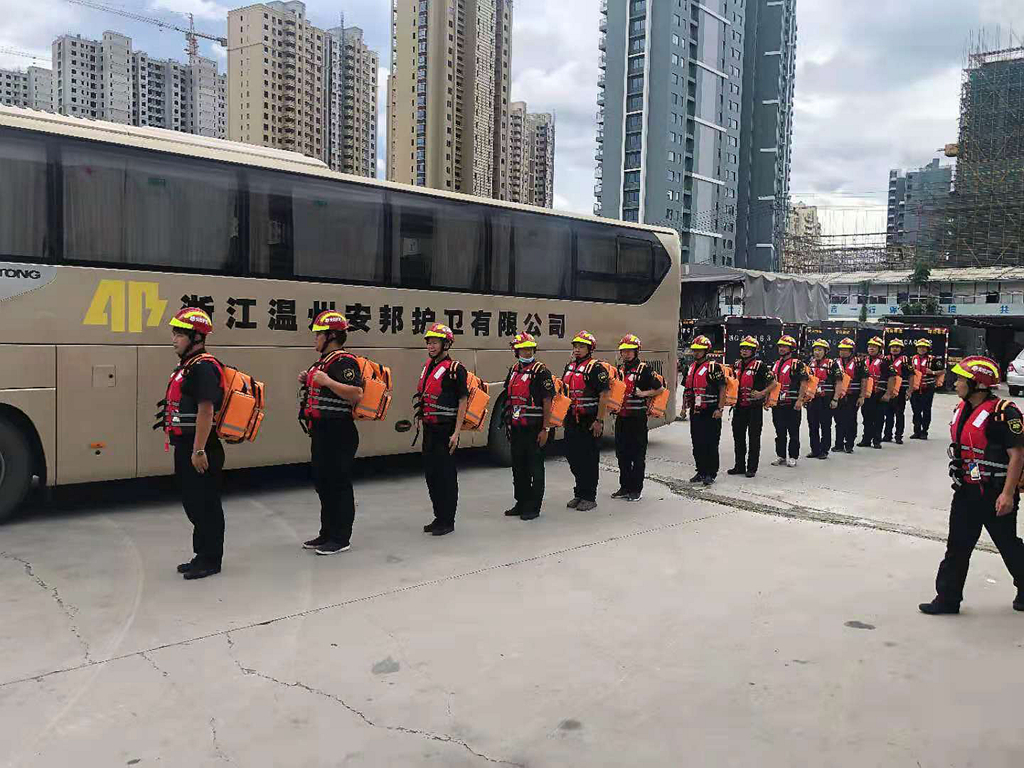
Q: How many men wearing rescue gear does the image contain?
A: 15